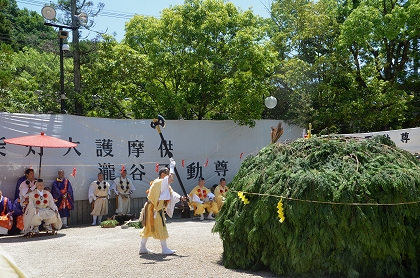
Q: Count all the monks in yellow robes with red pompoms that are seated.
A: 2